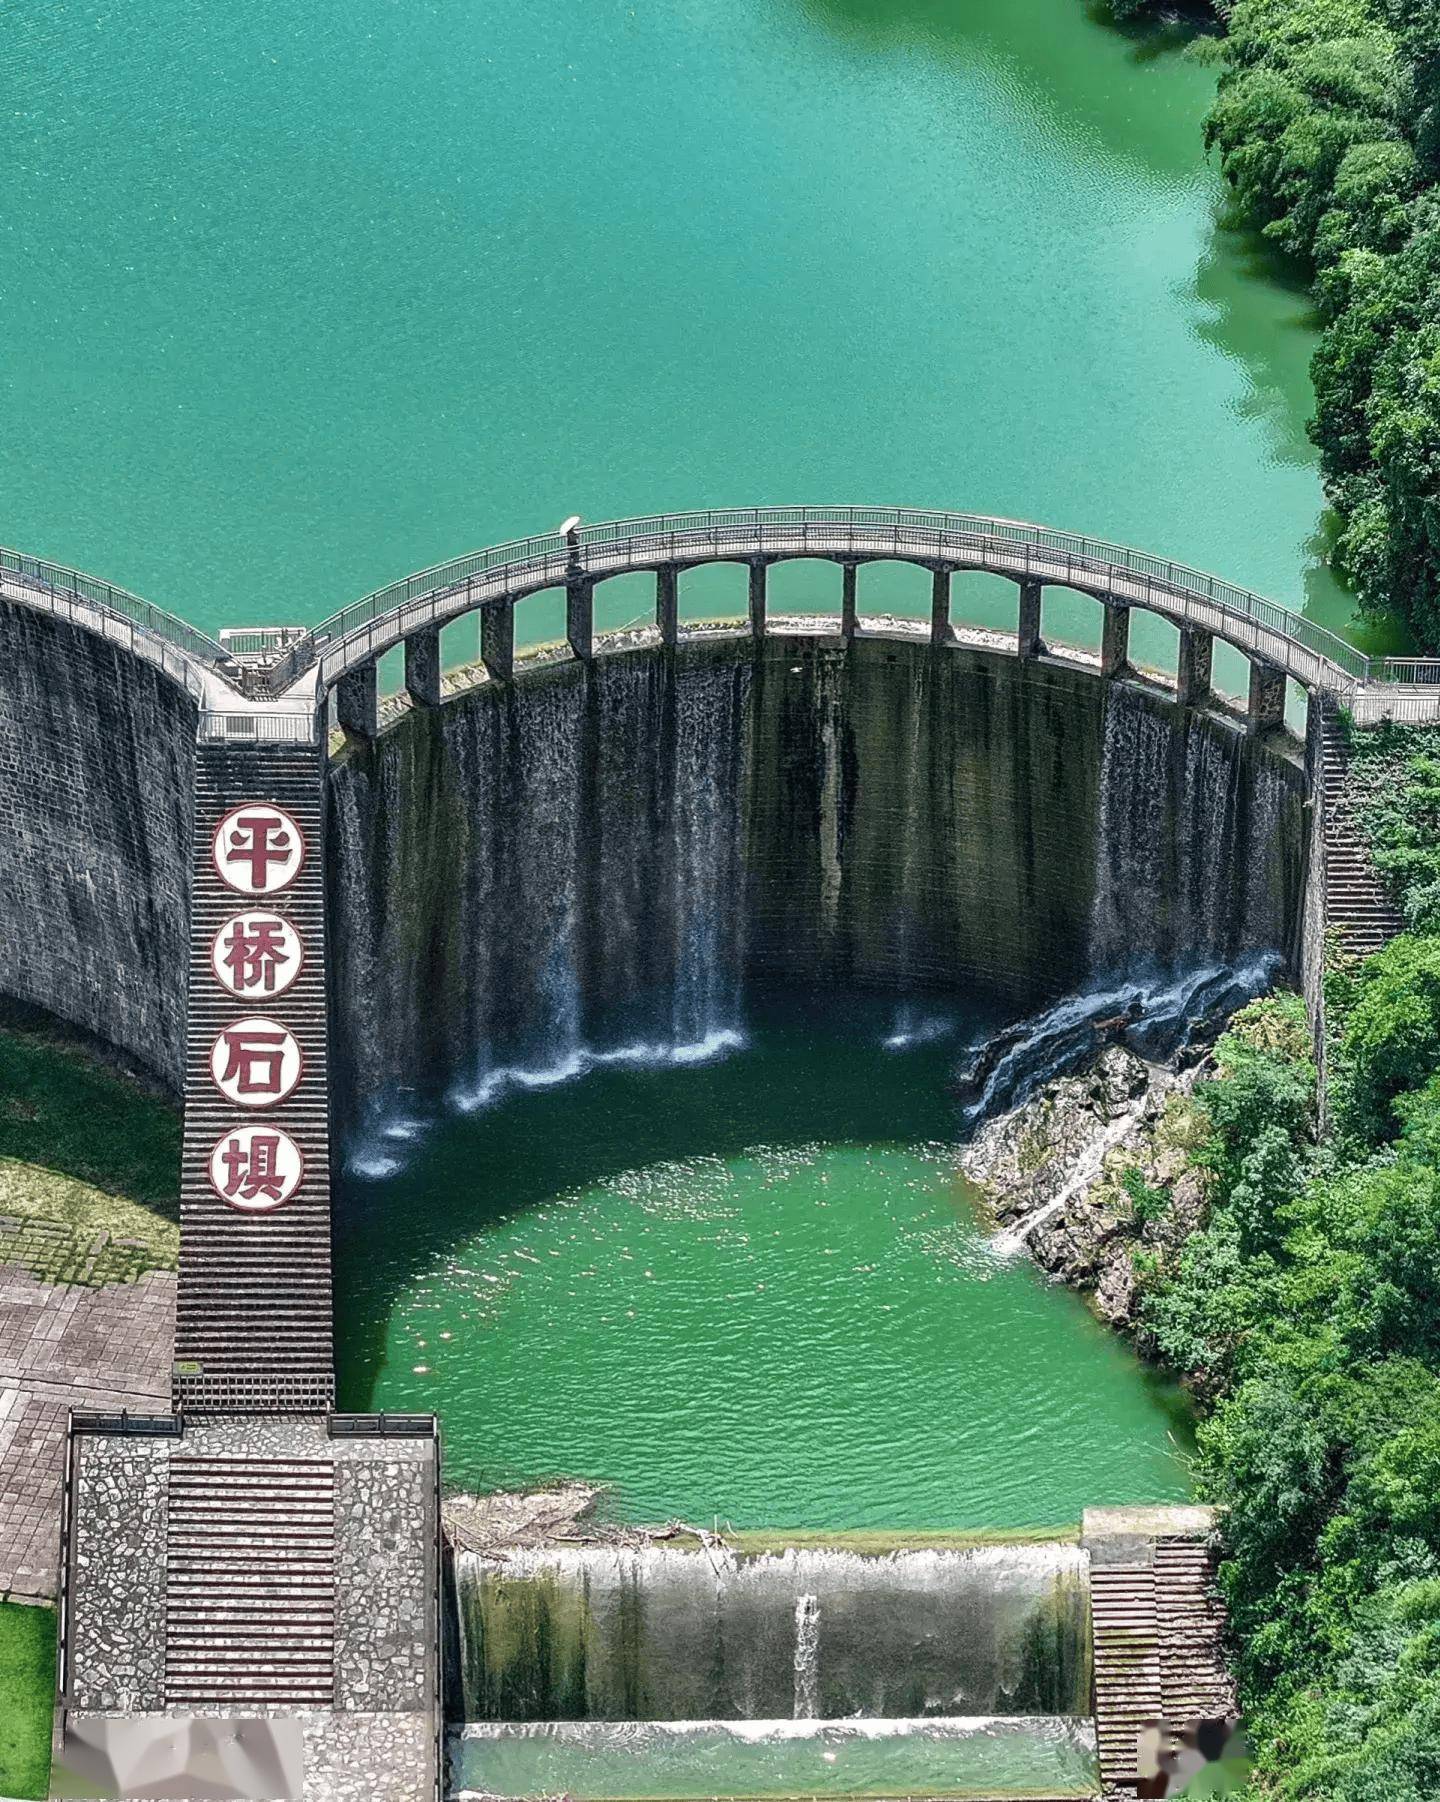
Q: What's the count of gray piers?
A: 12